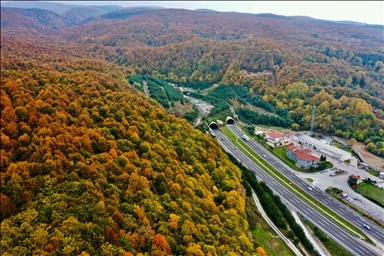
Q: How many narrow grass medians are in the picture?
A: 1